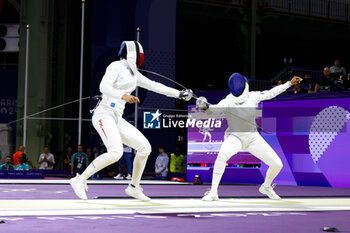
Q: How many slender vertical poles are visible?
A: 3